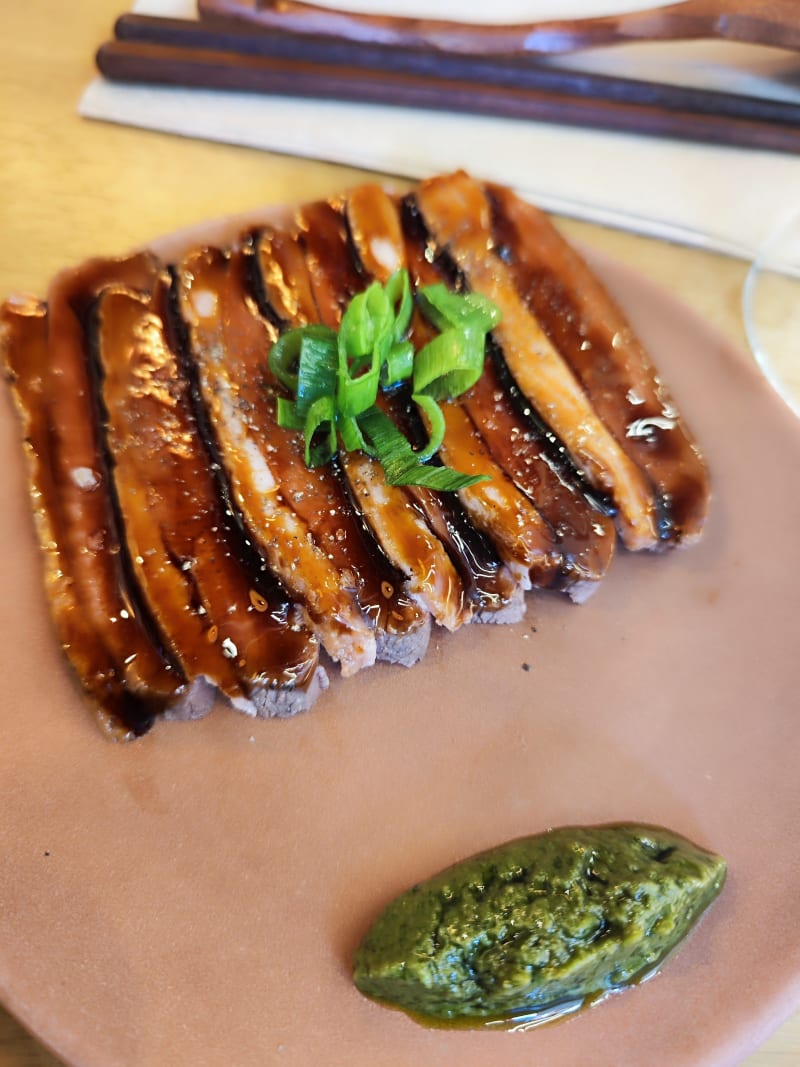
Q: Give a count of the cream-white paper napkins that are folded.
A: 1